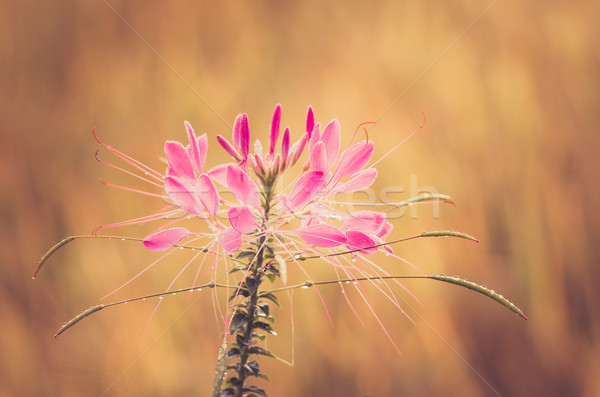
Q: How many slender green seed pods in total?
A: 5